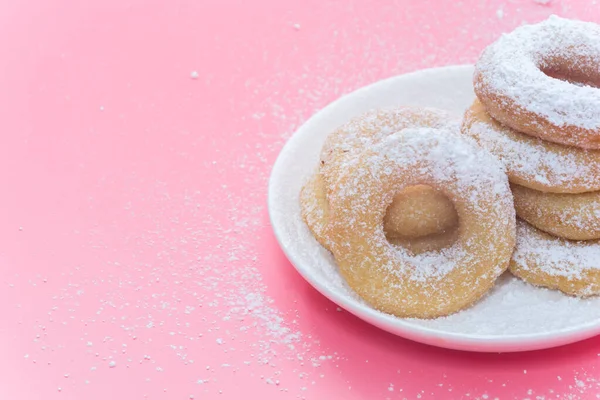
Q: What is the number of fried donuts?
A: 7